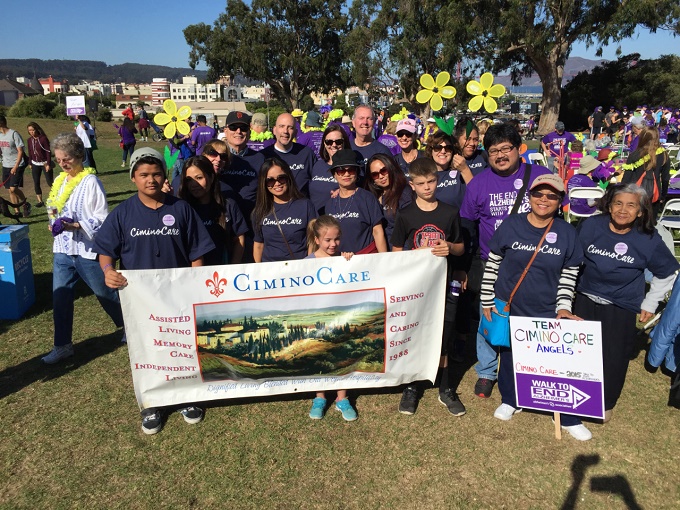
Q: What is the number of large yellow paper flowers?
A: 3